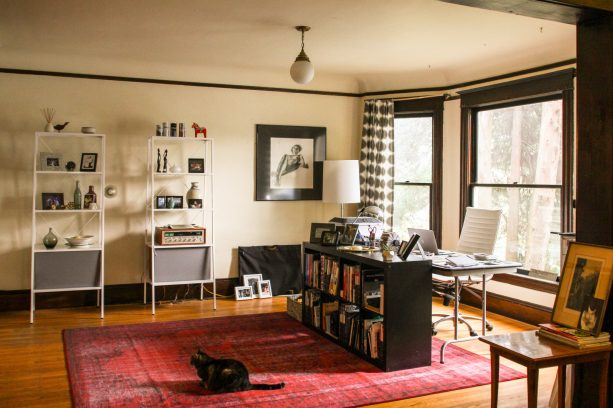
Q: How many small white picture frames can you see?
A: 3